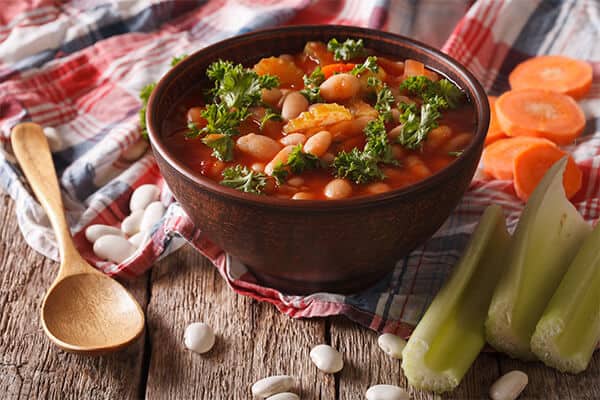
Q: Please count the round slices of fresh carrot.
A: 5